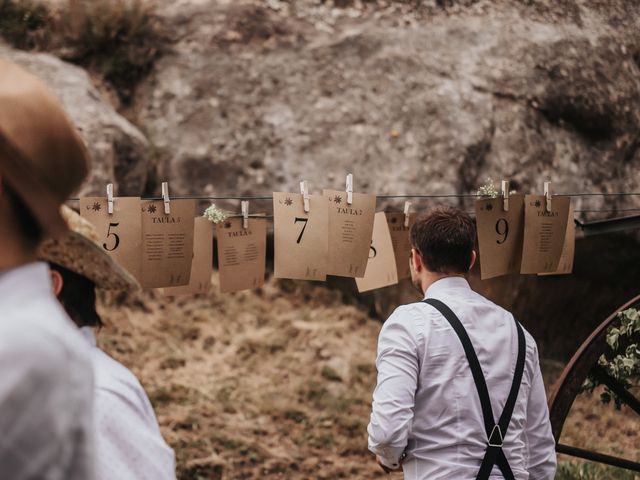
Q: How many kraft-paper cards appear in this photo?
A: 11